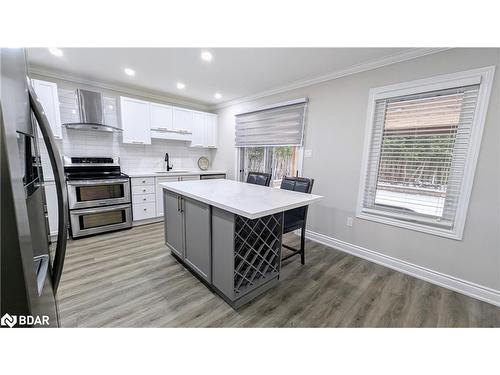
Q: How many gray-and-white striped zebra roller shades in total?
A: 1